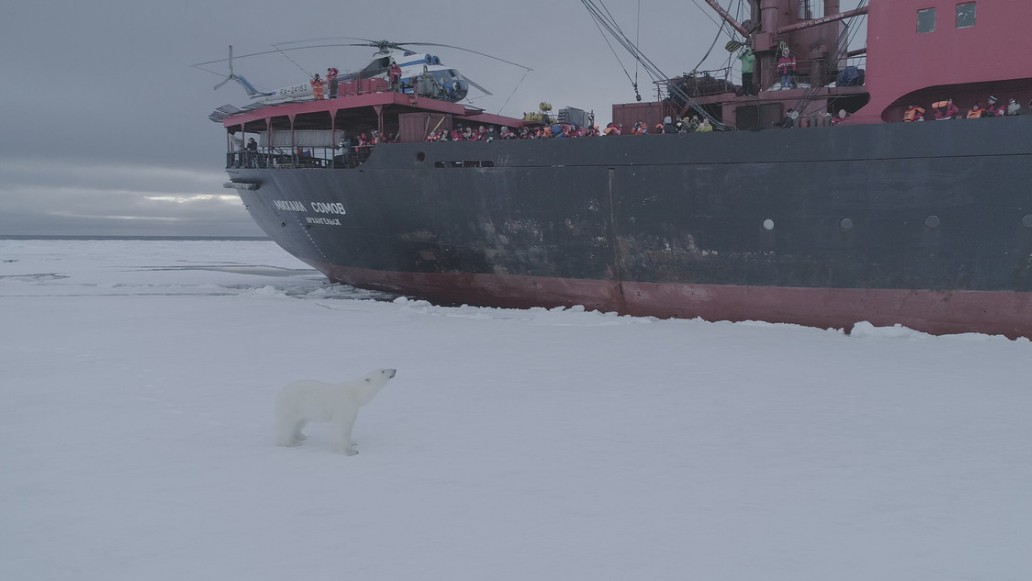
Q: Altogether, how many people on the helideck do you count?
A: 3